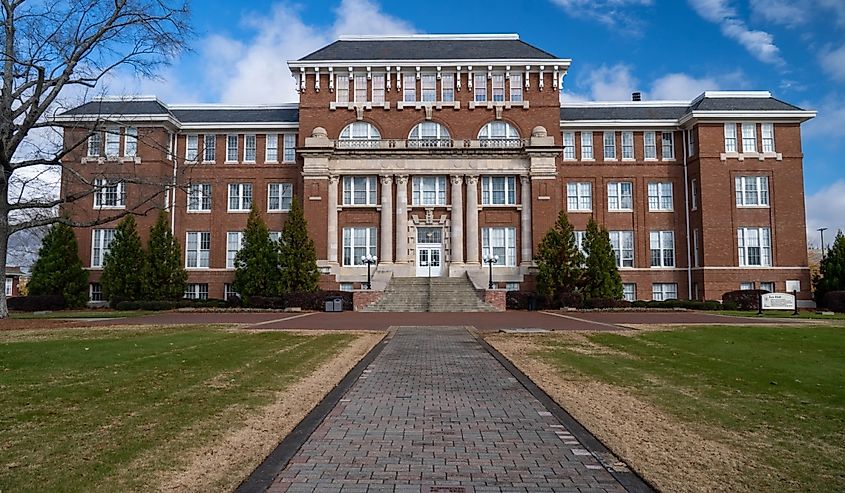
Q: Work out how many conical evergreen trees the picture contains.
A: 8